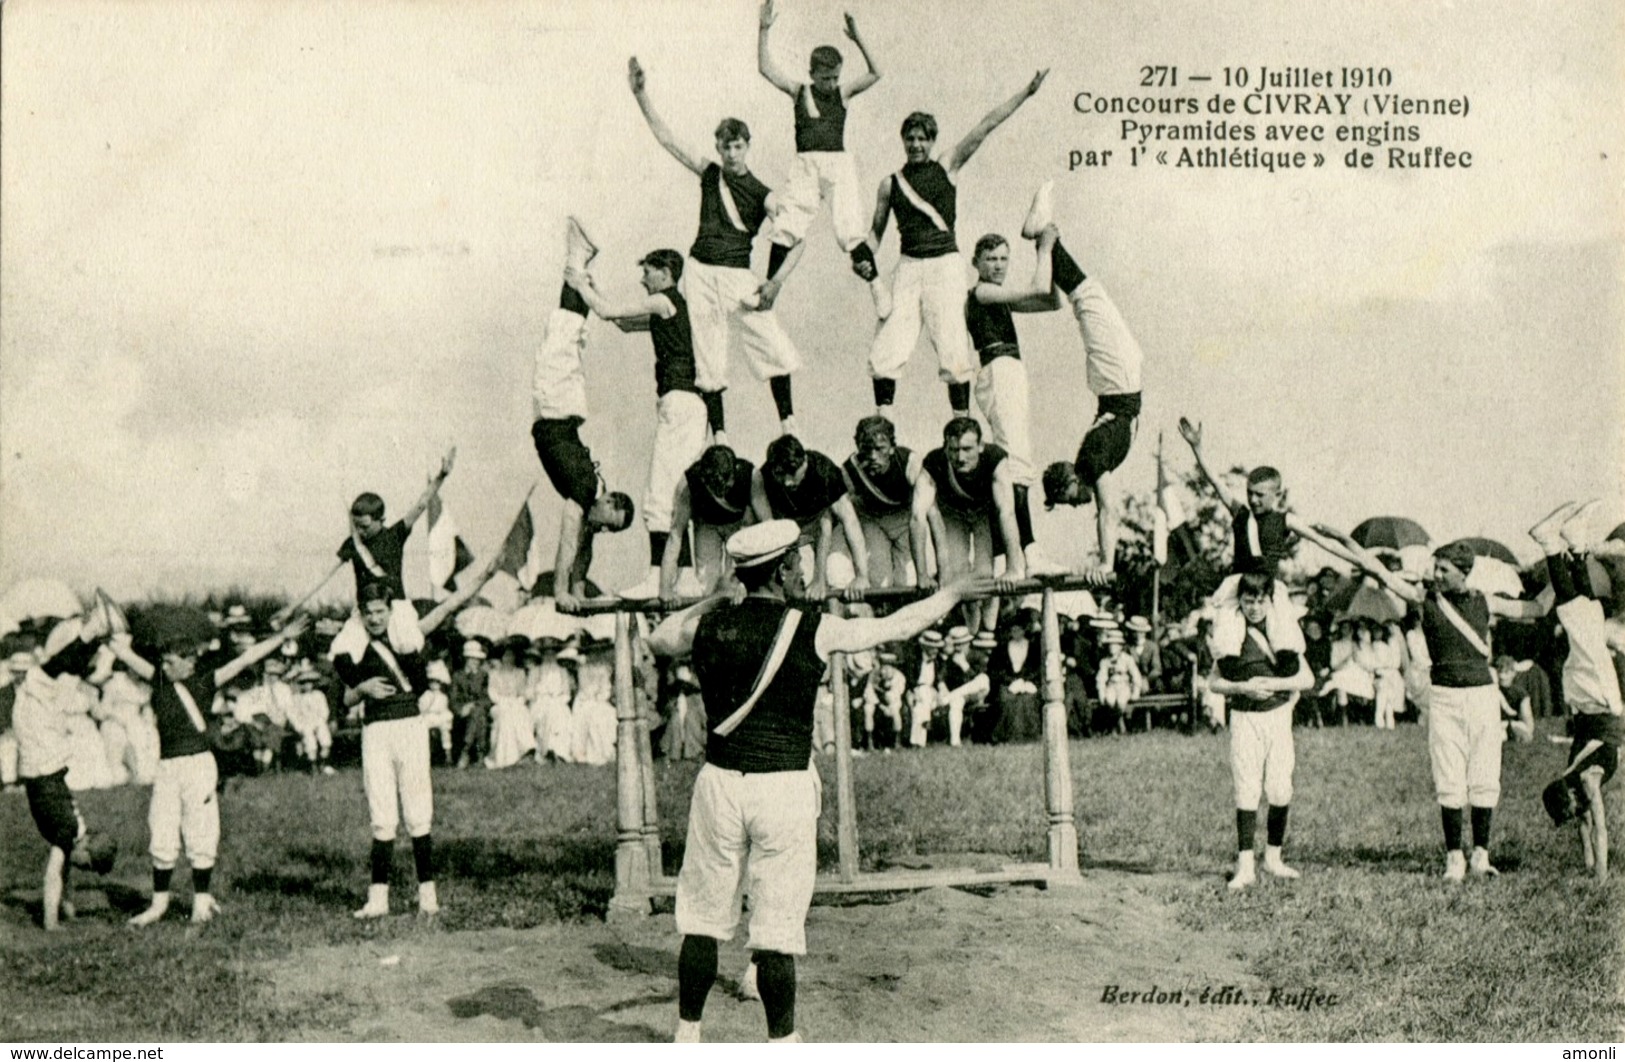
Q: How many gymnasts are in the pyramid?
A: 11